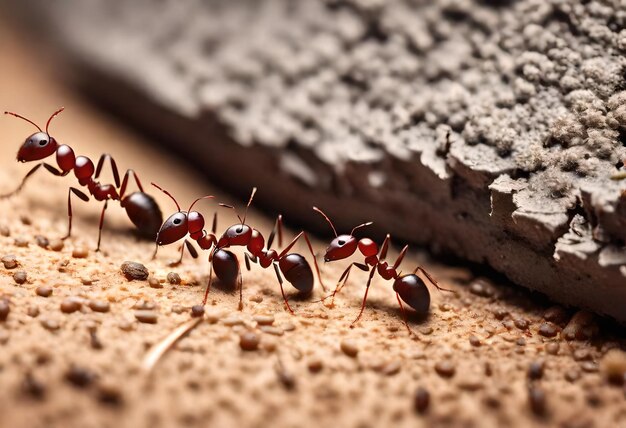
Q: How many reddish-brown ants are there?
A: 4